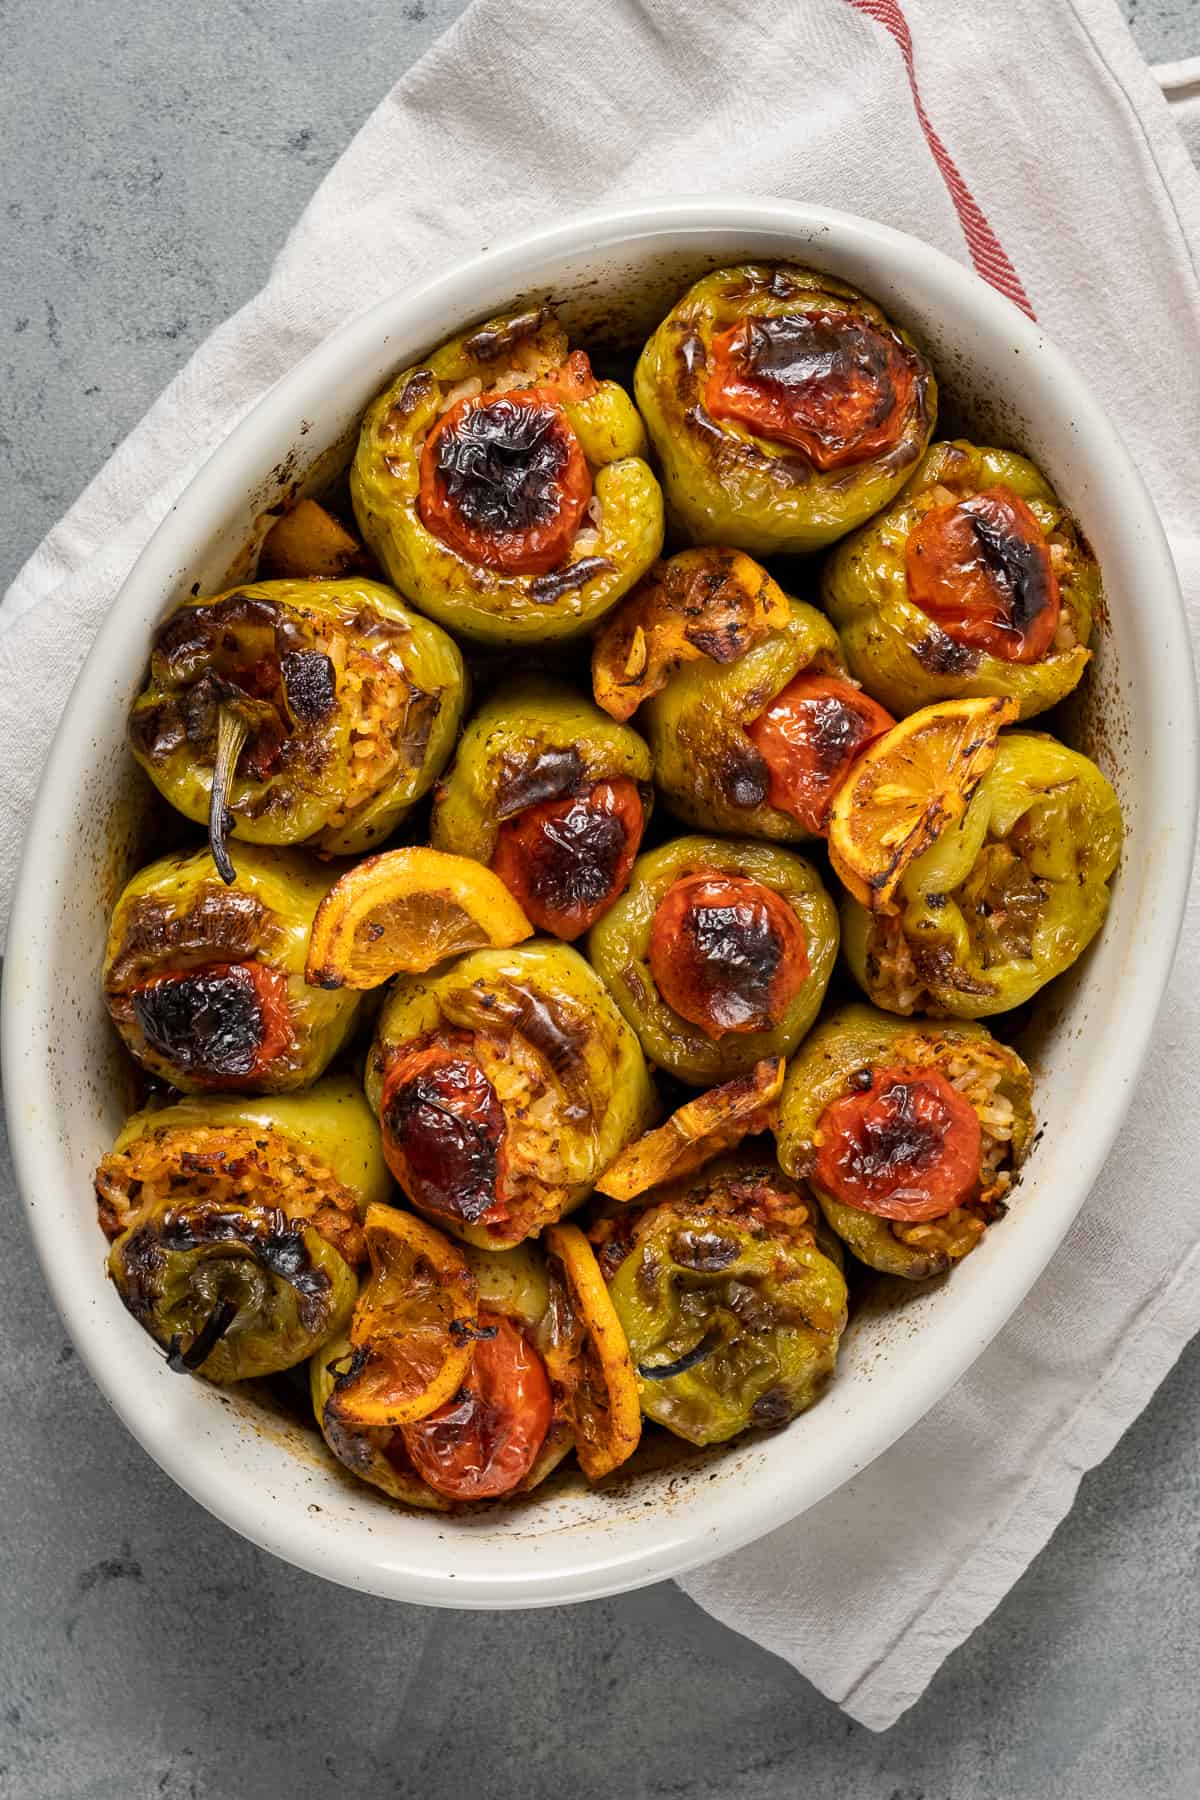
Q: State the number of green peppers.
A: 14